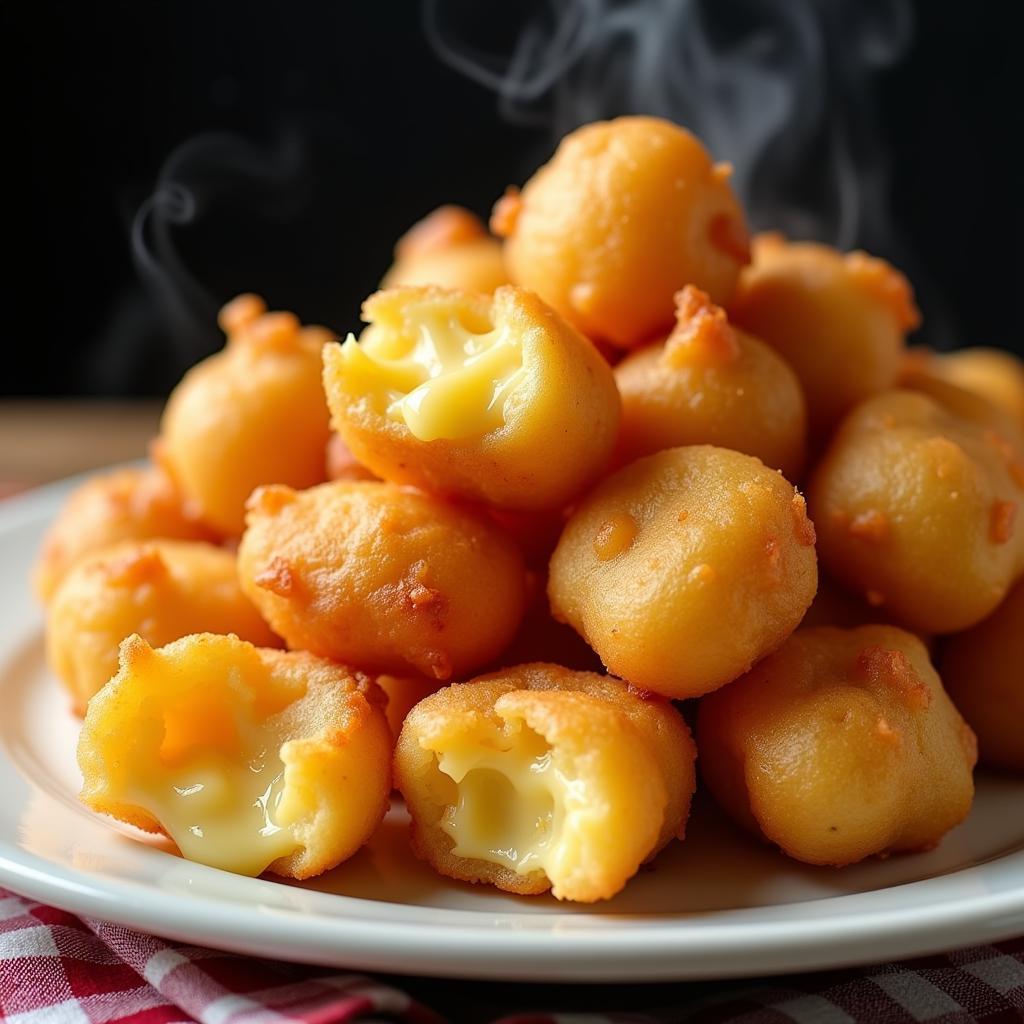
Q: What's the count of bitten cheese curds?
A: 3